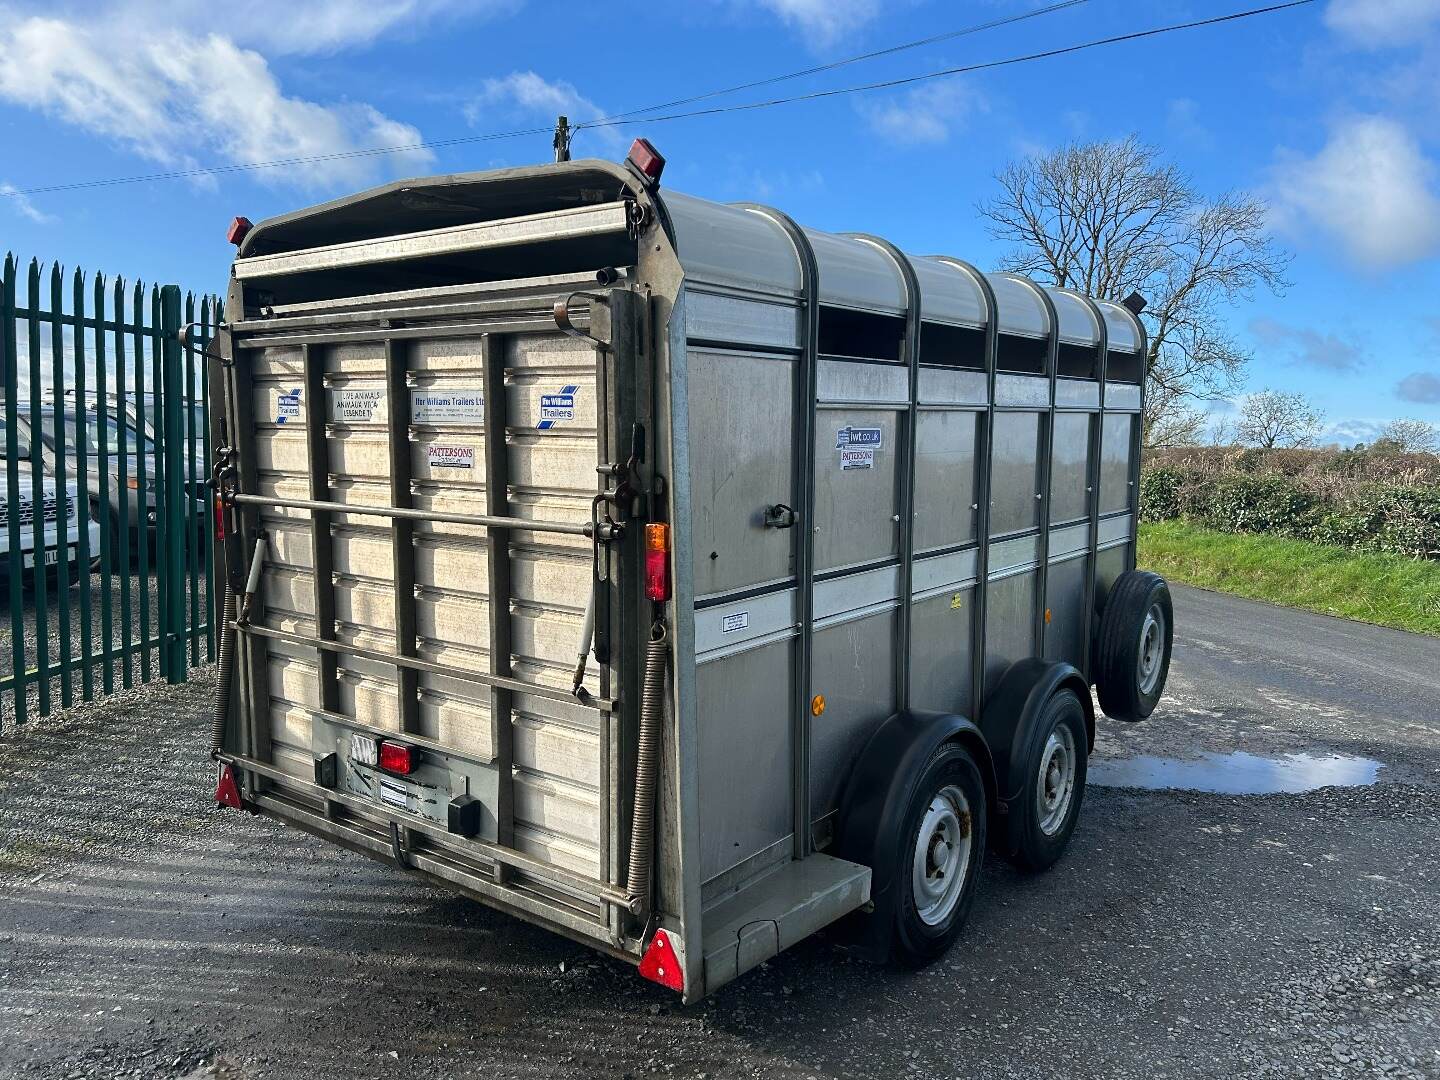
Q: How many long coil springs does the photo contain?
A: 2